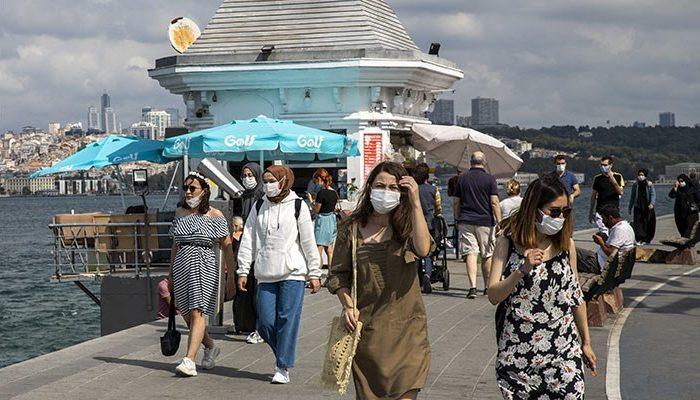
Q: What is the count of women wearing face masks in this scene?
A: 7